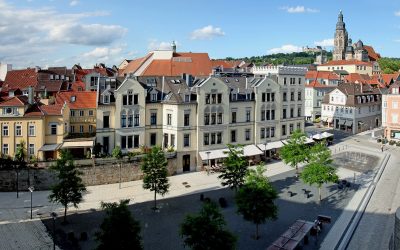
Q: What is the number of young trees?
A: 8